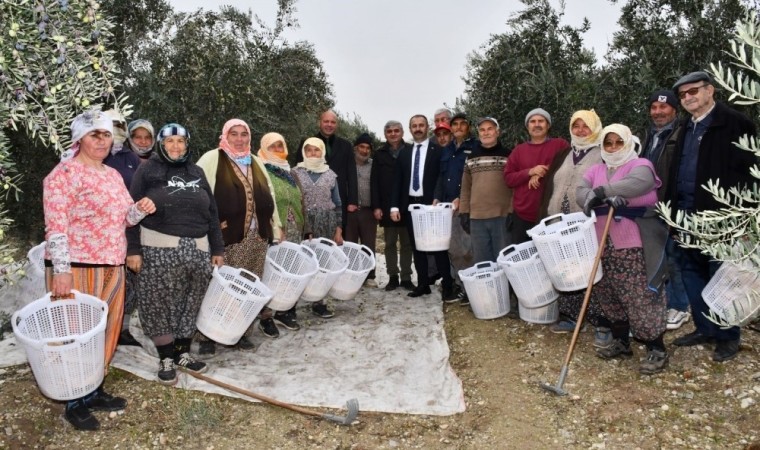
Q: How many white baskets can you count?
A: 12